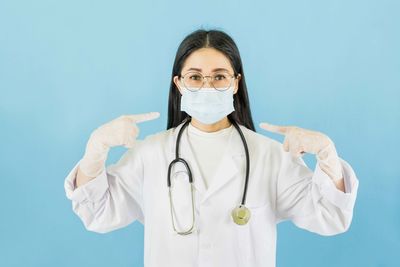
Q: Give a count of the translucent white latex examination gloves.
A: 2